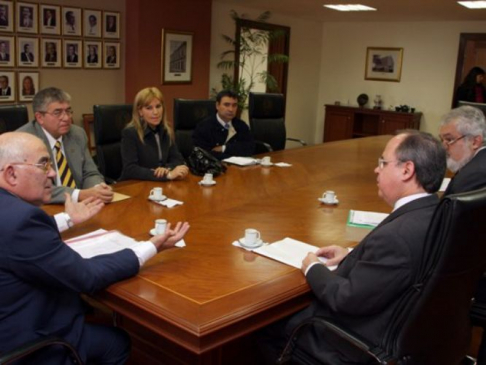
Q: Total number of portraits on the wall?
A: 14